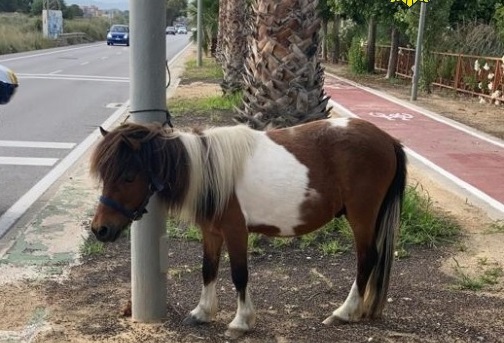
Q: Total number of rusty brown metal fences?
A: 1